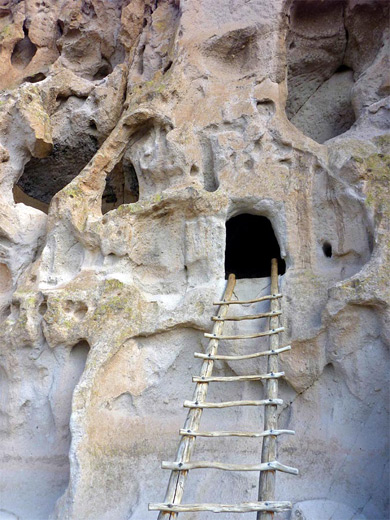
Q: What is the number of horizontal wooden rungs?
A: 9